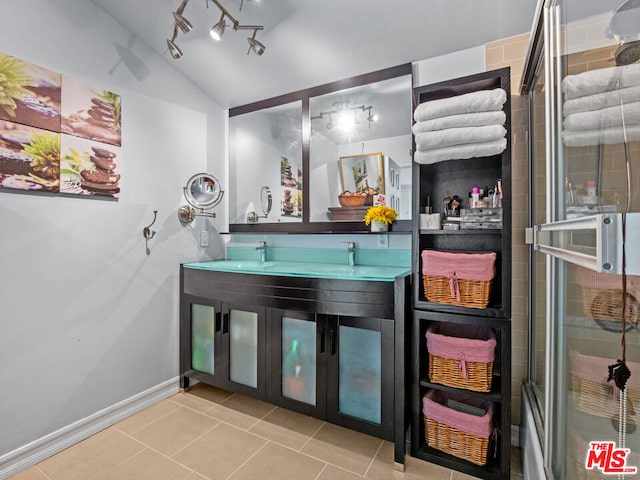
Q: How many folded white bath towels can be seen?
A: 4